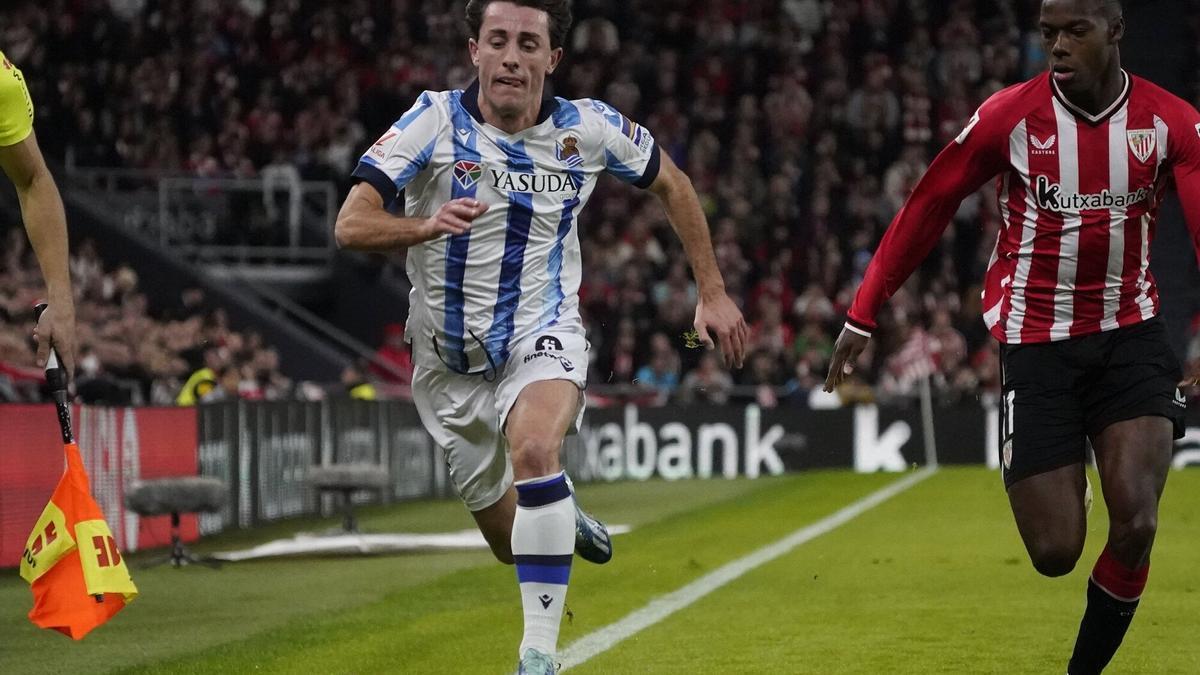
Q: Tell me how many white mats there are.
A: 1